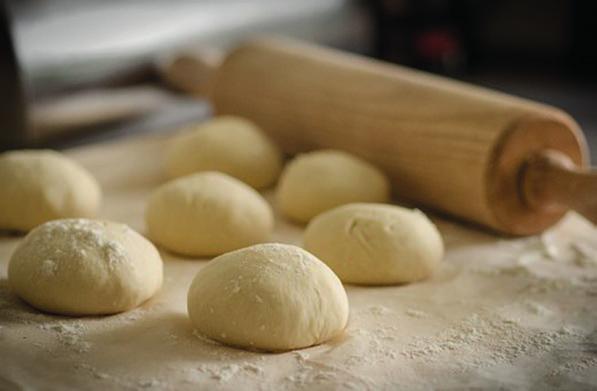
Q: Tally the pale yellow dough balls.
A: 7